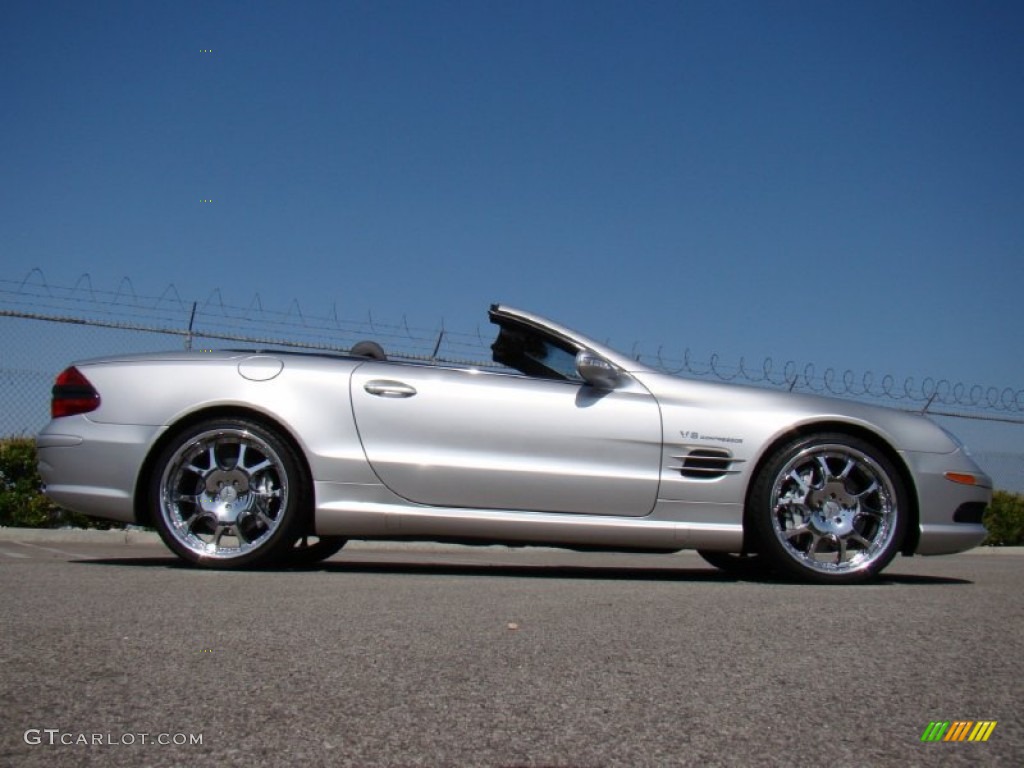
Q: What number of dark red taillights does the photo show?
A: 1